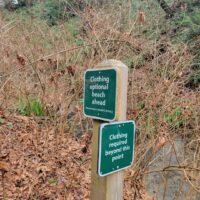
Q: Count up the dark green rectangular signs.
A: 2